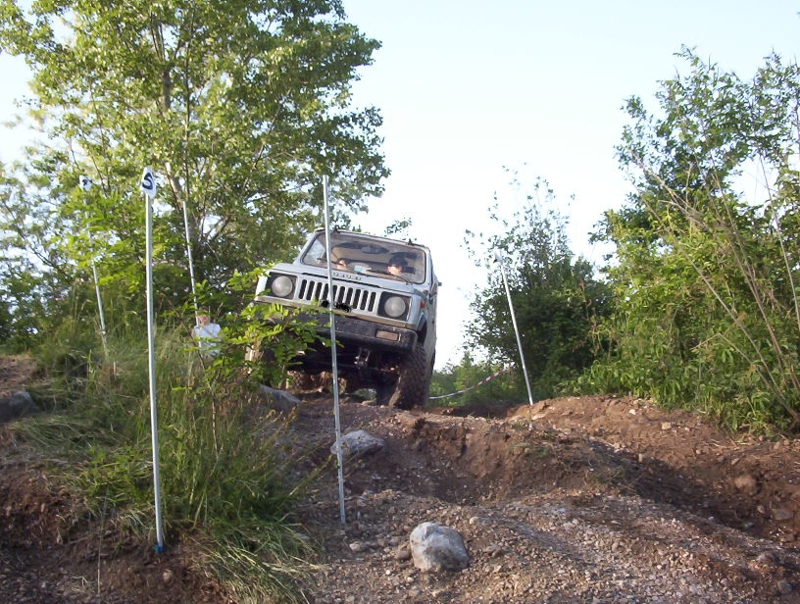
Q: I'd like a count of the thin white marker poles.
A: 5